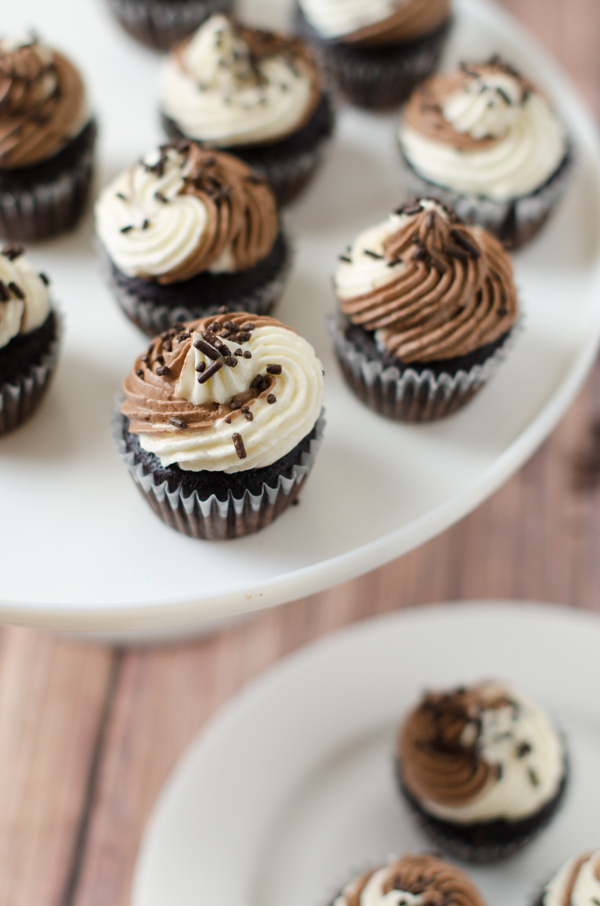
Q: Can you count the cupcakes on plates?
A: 12